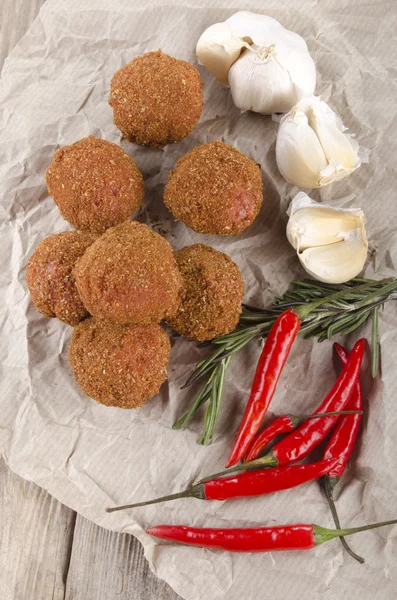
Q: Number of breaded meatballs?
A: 7